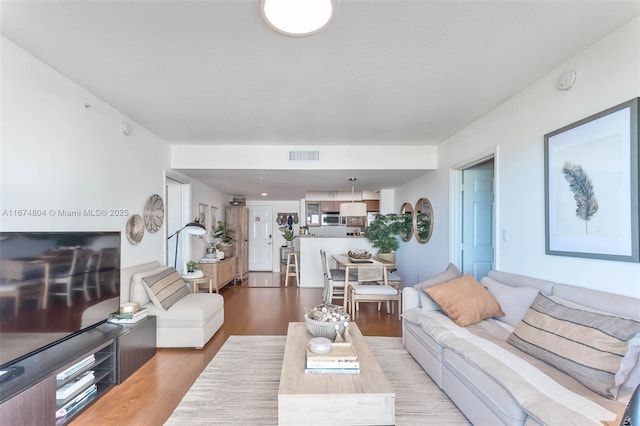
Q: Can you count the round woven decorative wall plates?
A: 2